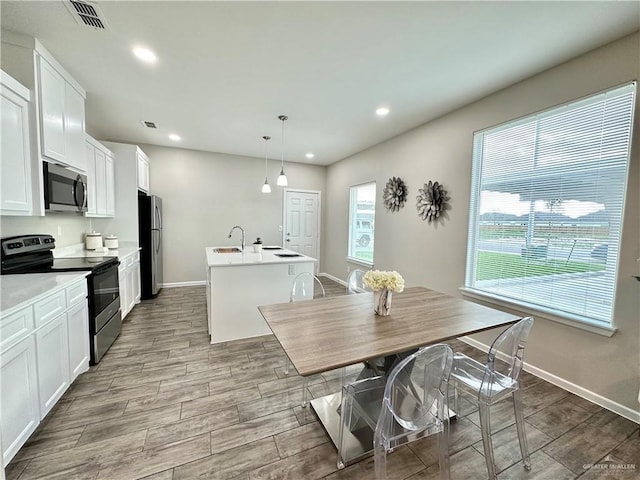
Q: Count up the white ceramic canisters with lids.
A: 2